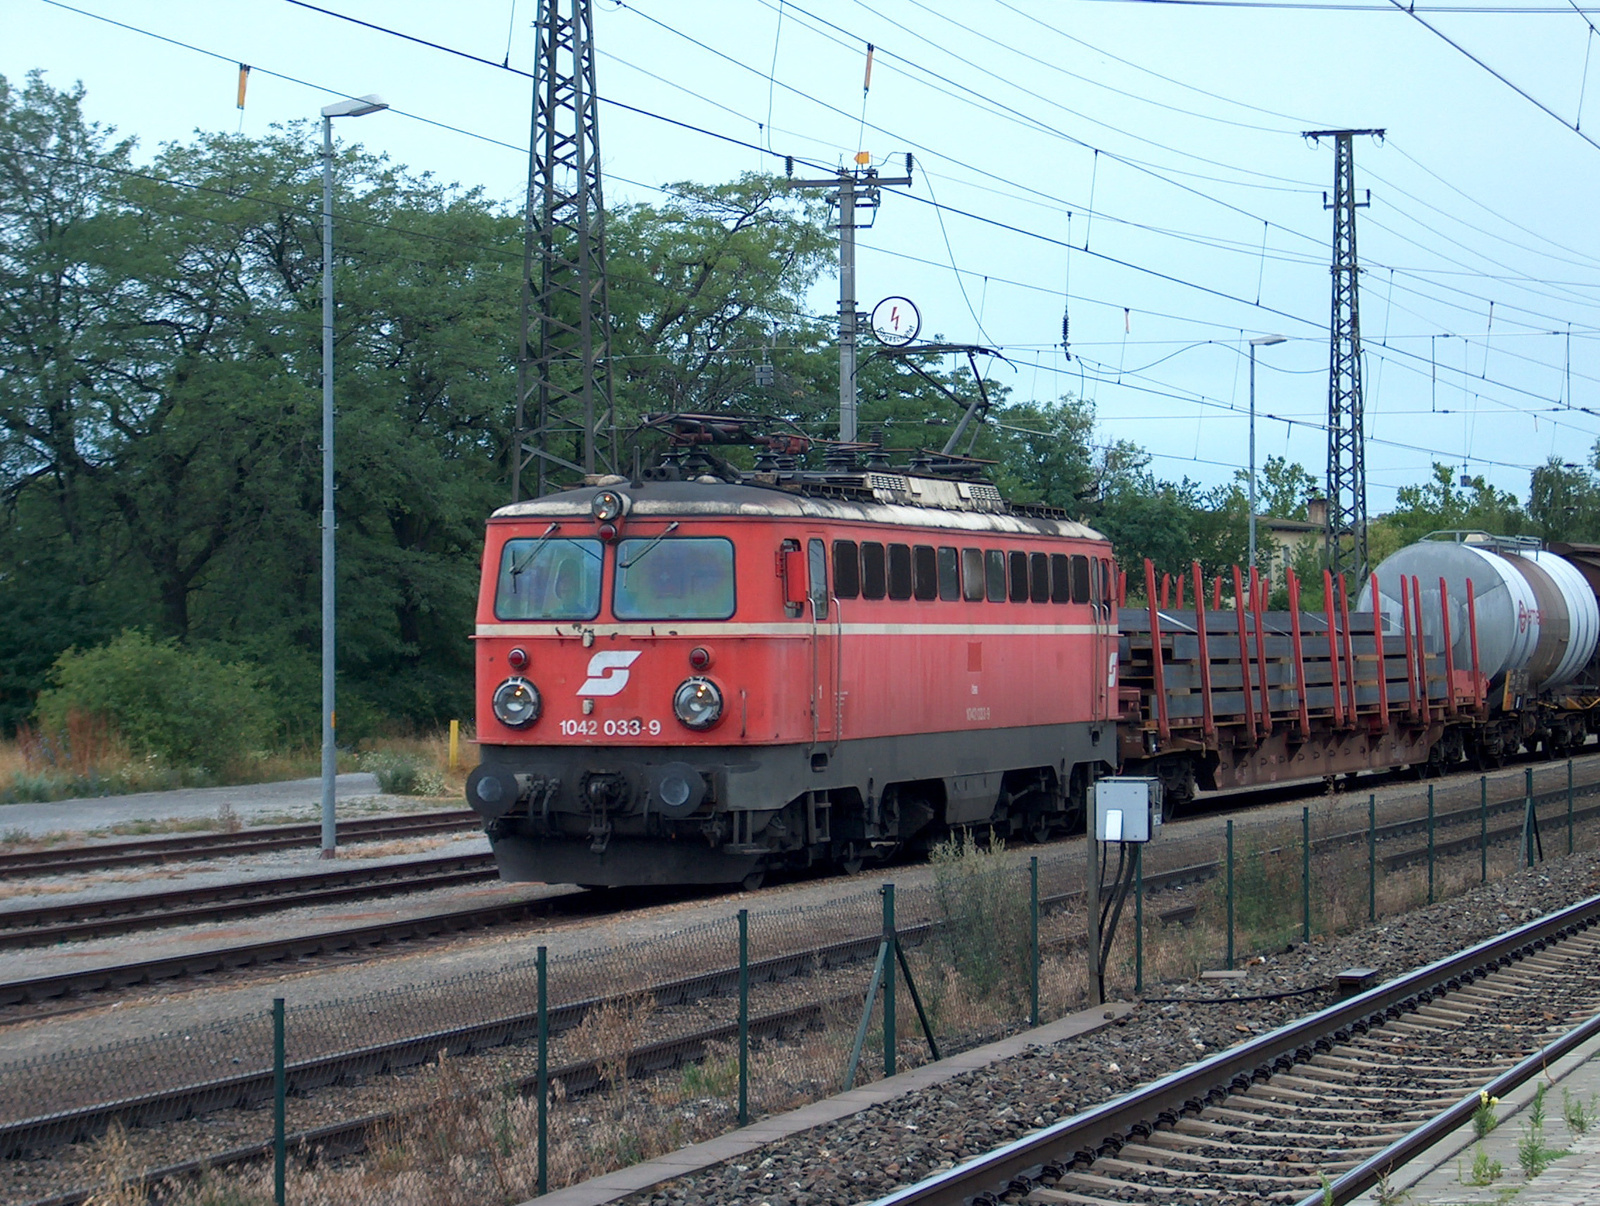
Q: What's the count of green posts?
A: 13